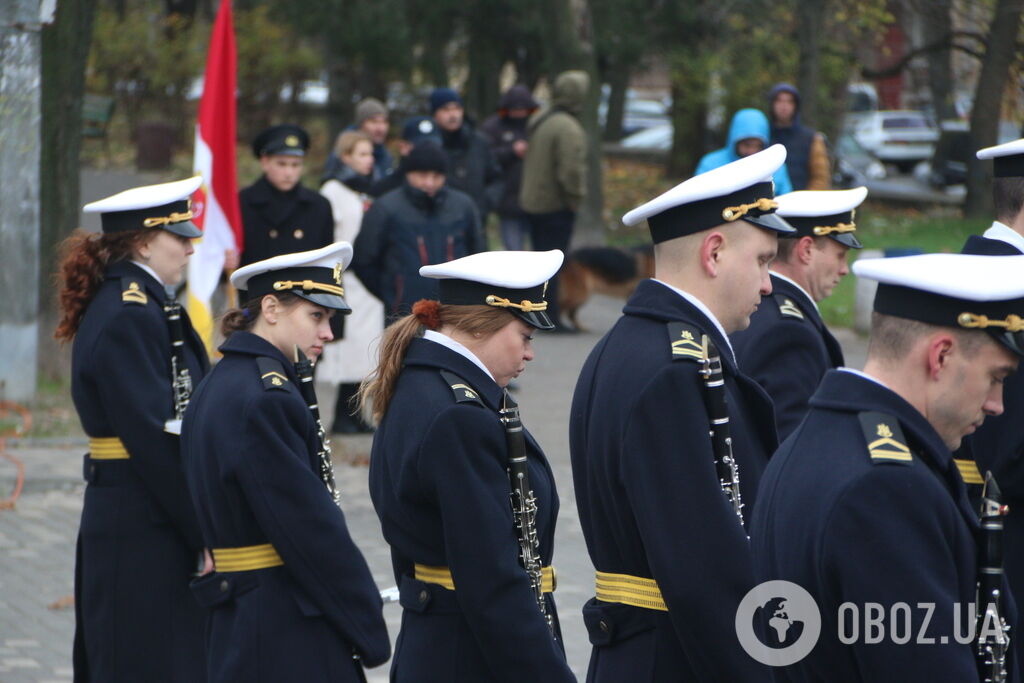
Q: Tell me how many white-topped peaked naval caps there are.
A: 7